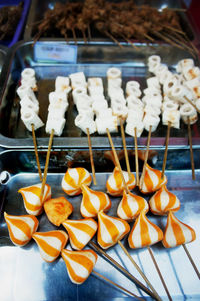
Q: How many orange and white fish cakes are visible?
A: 14